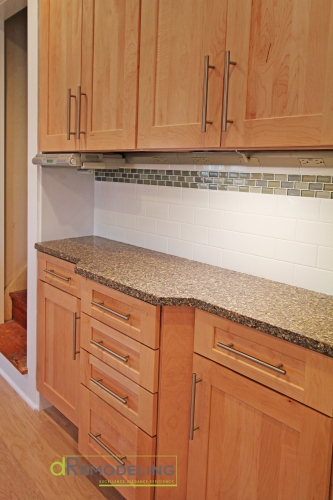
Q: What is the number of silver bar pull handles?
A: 12